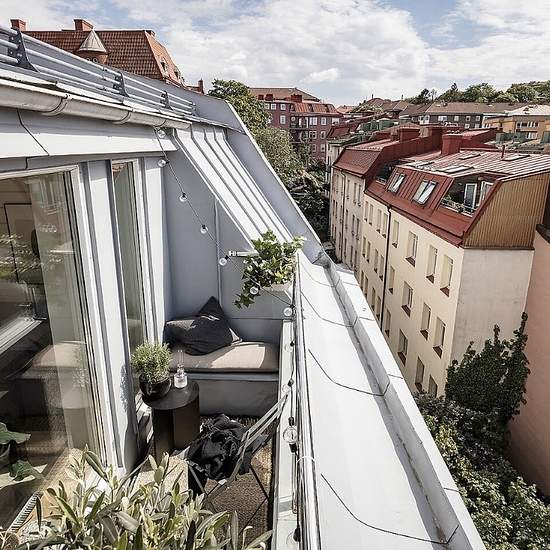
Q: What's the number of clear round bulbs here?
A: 11